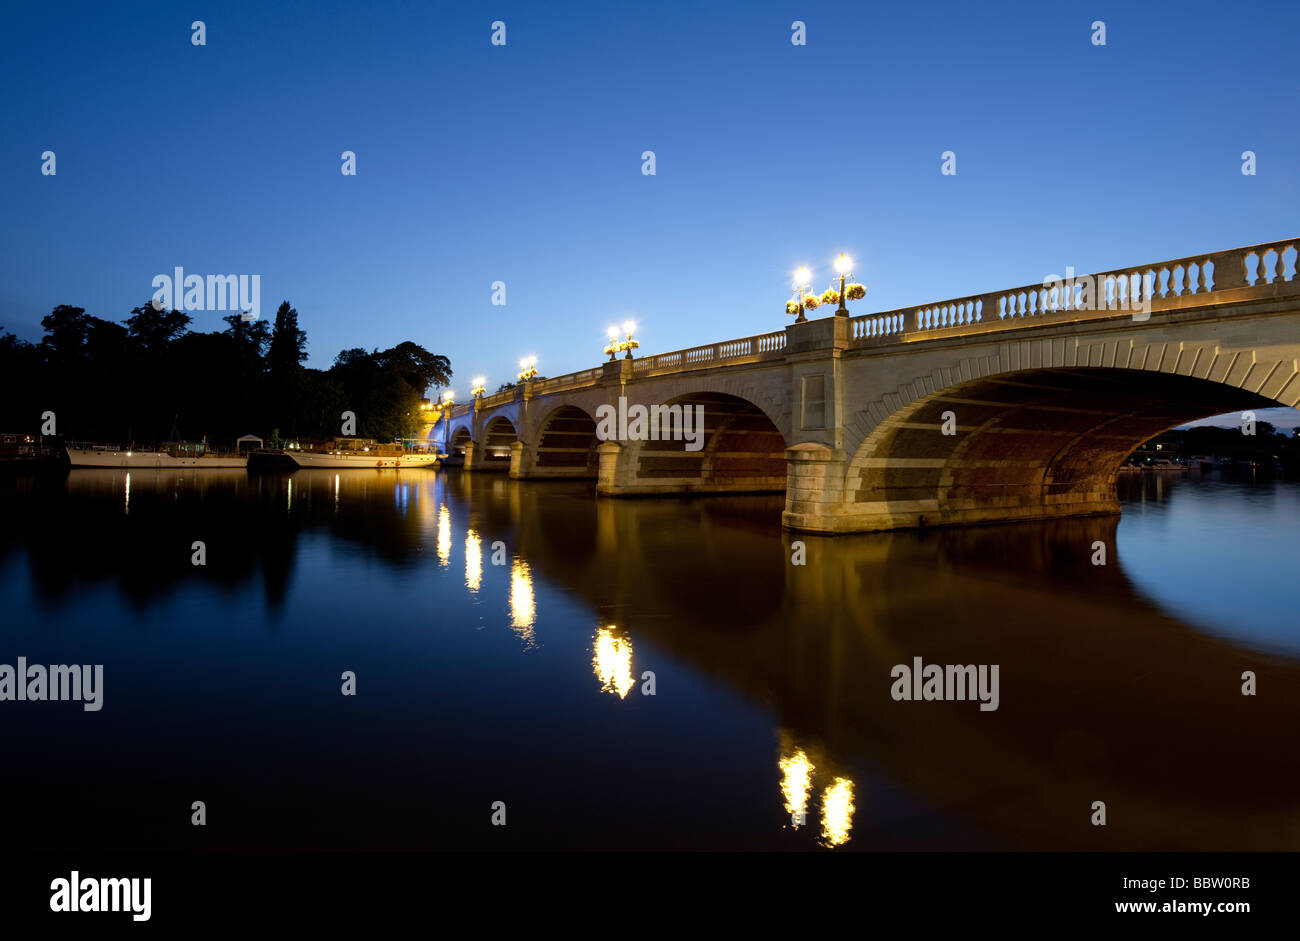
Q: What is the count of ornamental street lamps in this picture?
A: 10